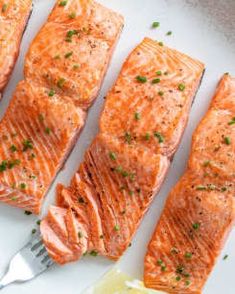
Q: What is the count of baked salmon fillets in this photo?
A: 4